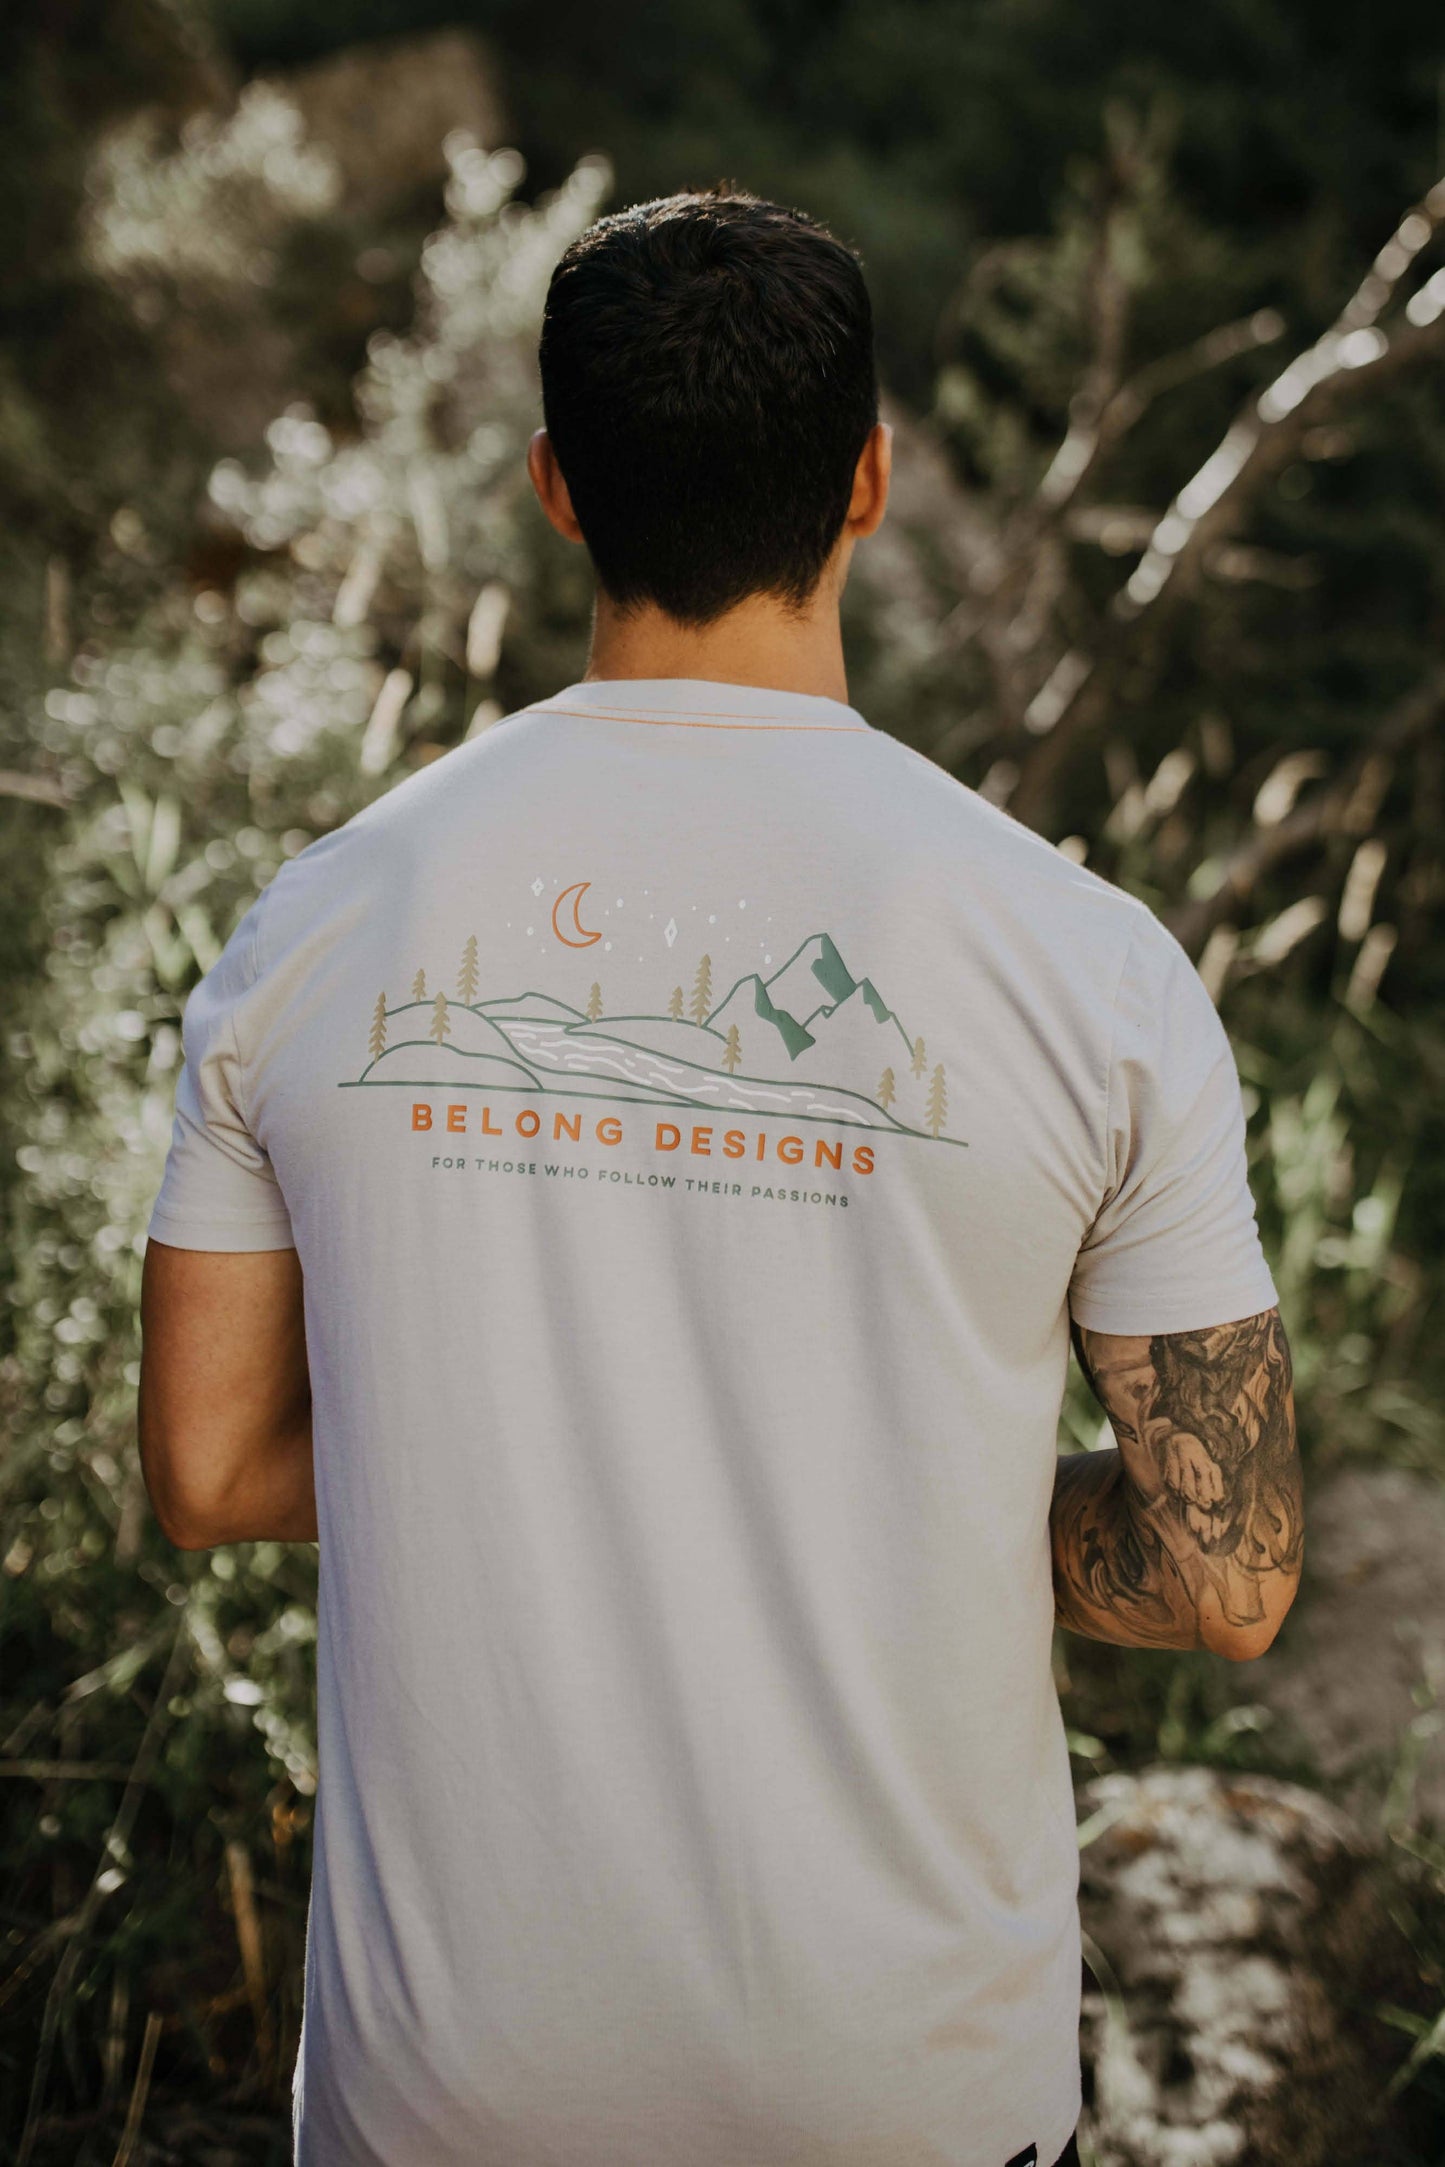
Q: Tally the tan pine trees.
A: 11